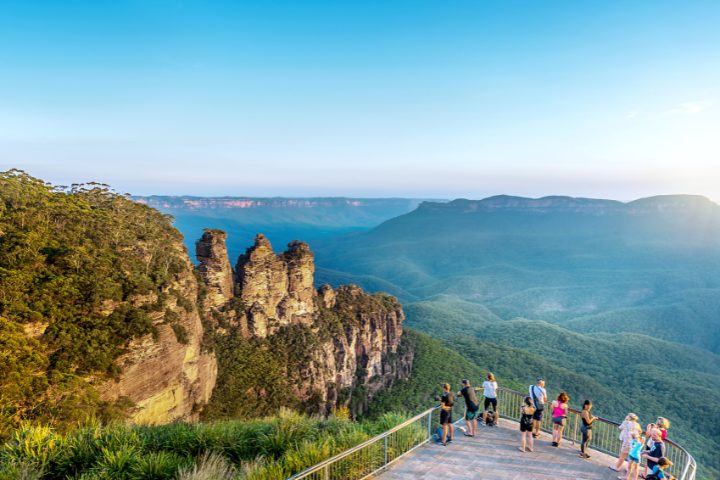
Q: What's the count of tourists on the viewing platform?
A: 13